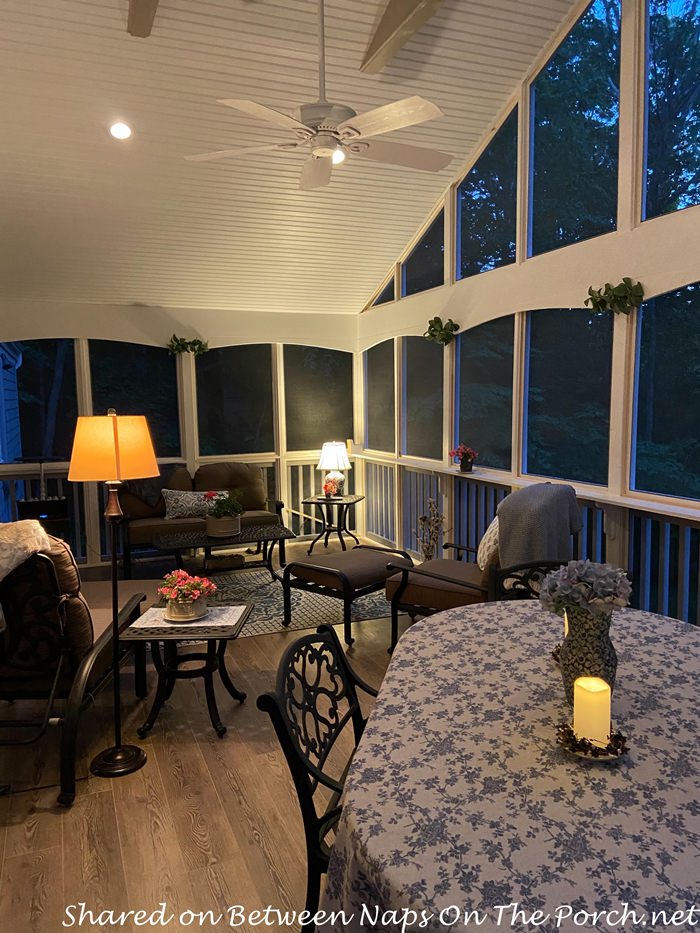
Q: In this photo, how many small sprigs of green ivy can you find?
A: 3